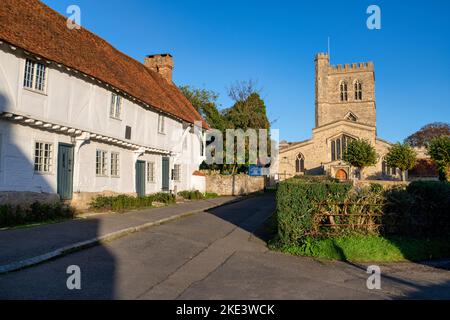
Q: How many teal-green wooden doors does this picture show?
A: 3